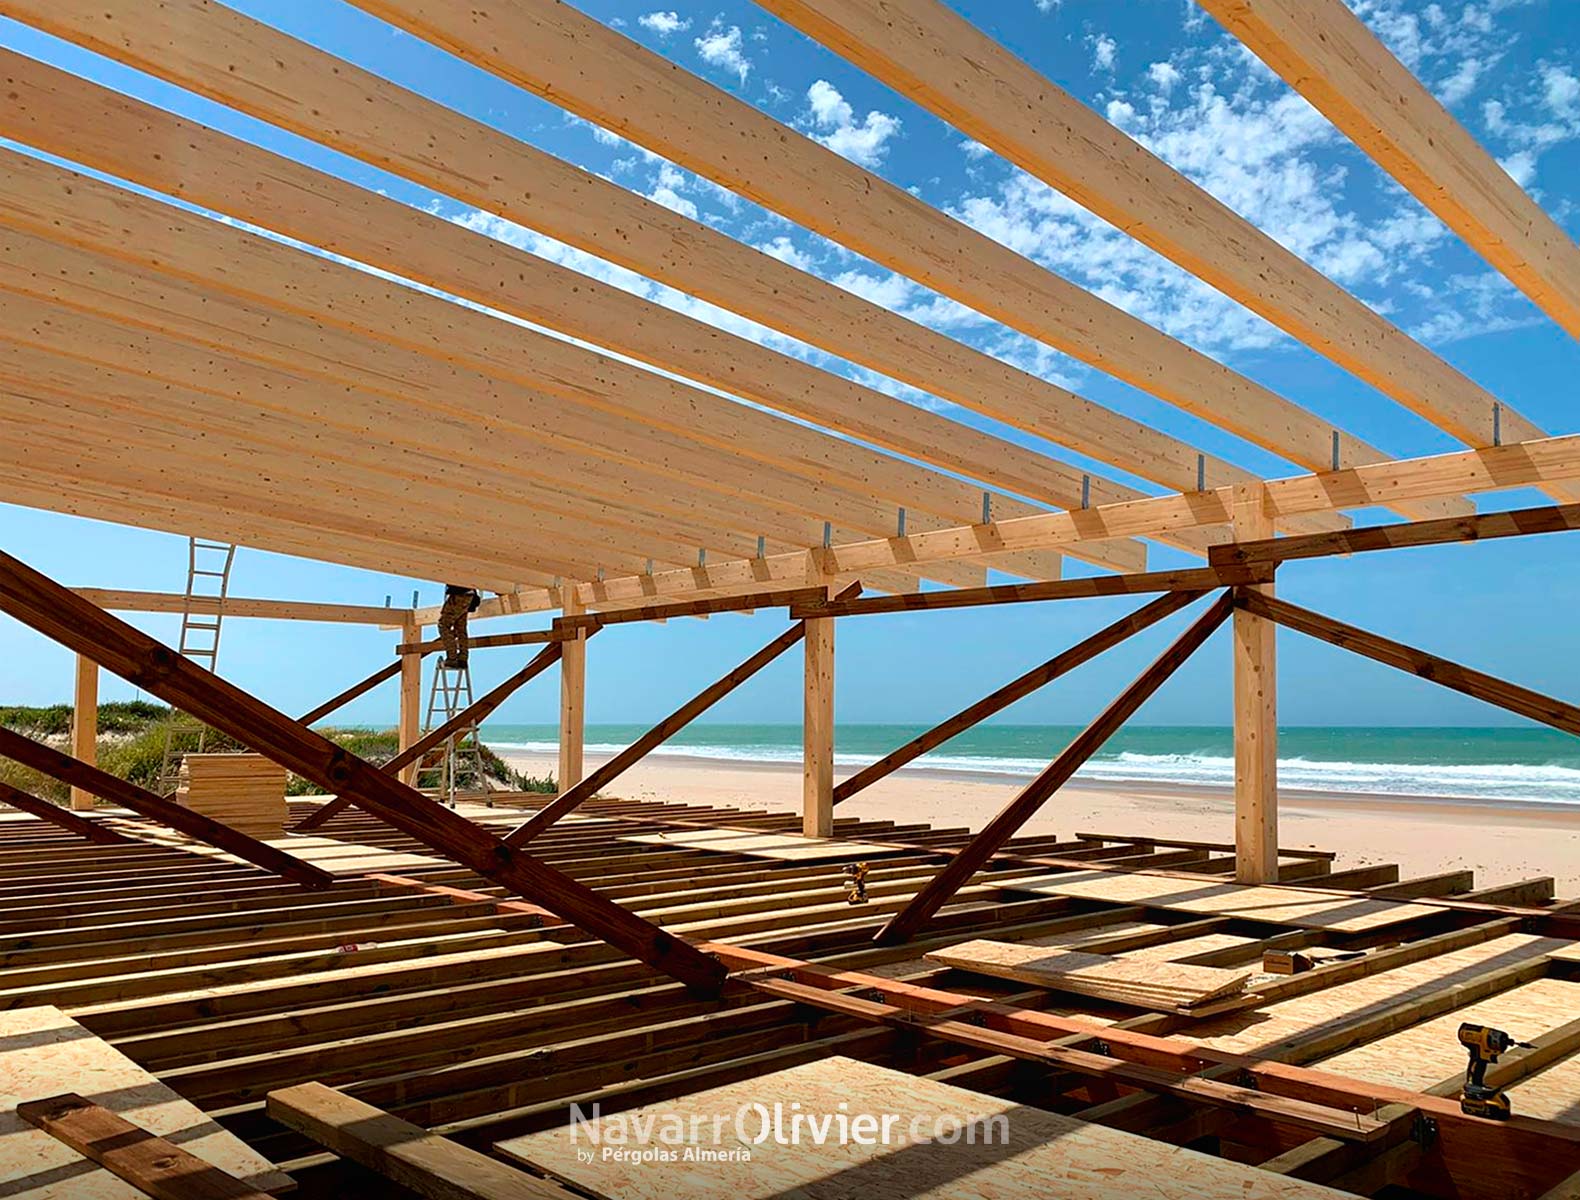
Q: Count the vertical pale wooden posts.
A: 5